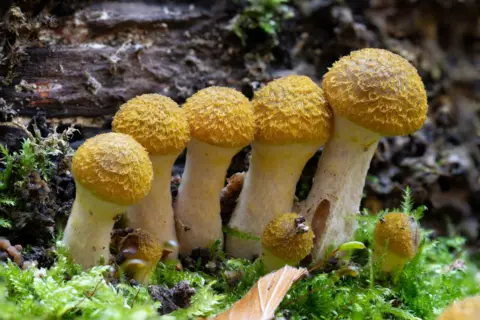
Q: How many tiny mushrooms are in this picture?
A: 3